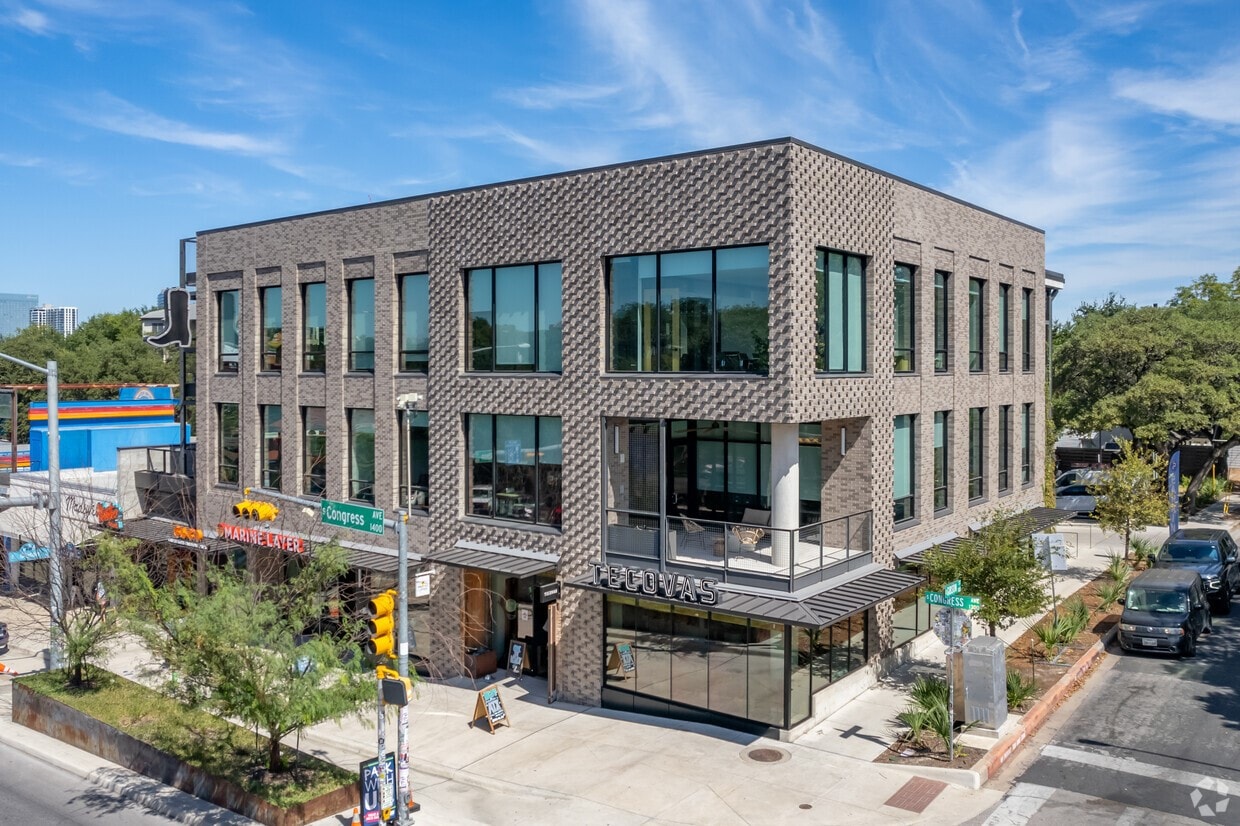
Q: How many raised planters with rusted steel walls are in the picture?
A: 1